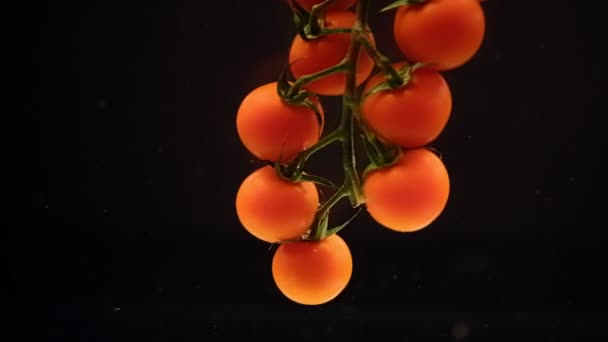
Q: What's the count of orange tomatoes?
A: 8